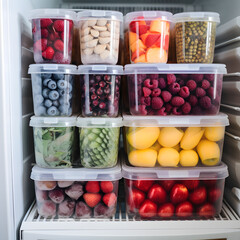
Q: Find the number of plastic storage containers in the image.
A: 12